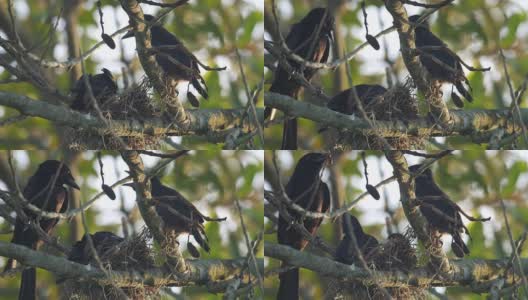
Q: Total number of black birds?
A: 11